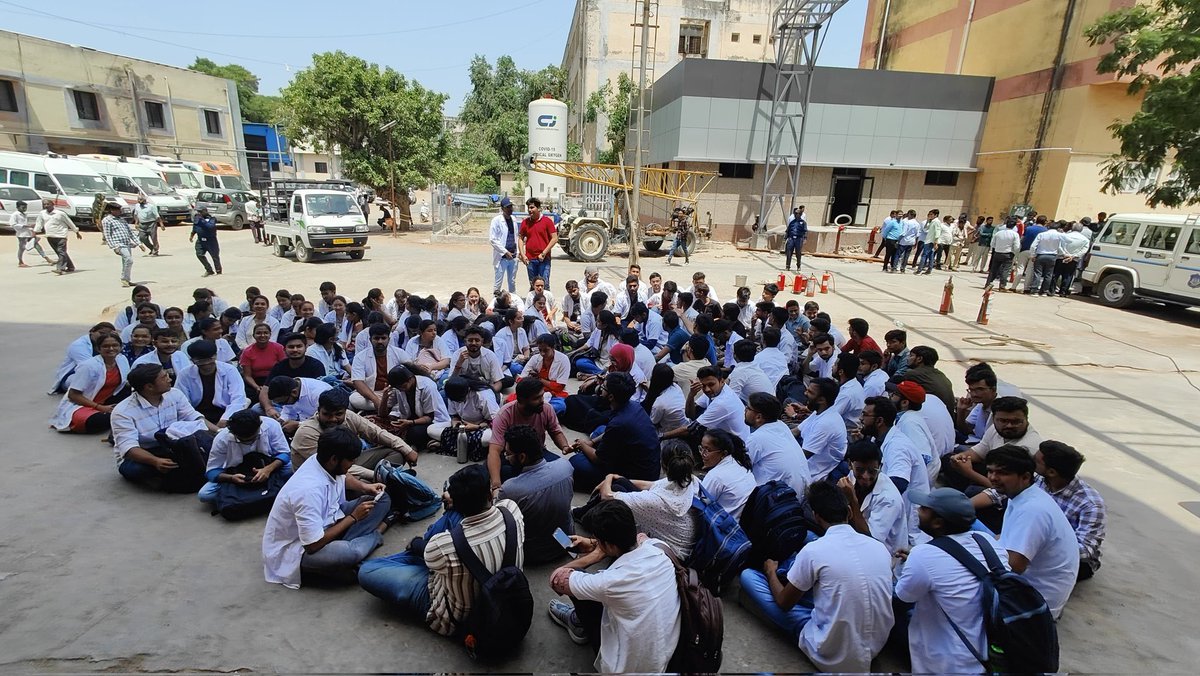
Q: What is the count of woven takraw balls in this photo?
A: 0